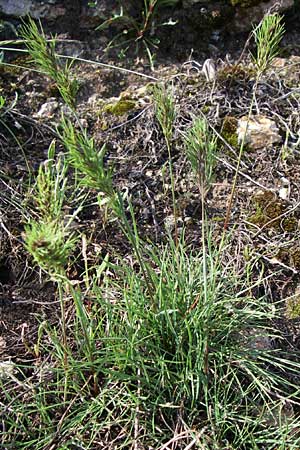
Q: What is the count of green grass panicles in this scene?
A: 7